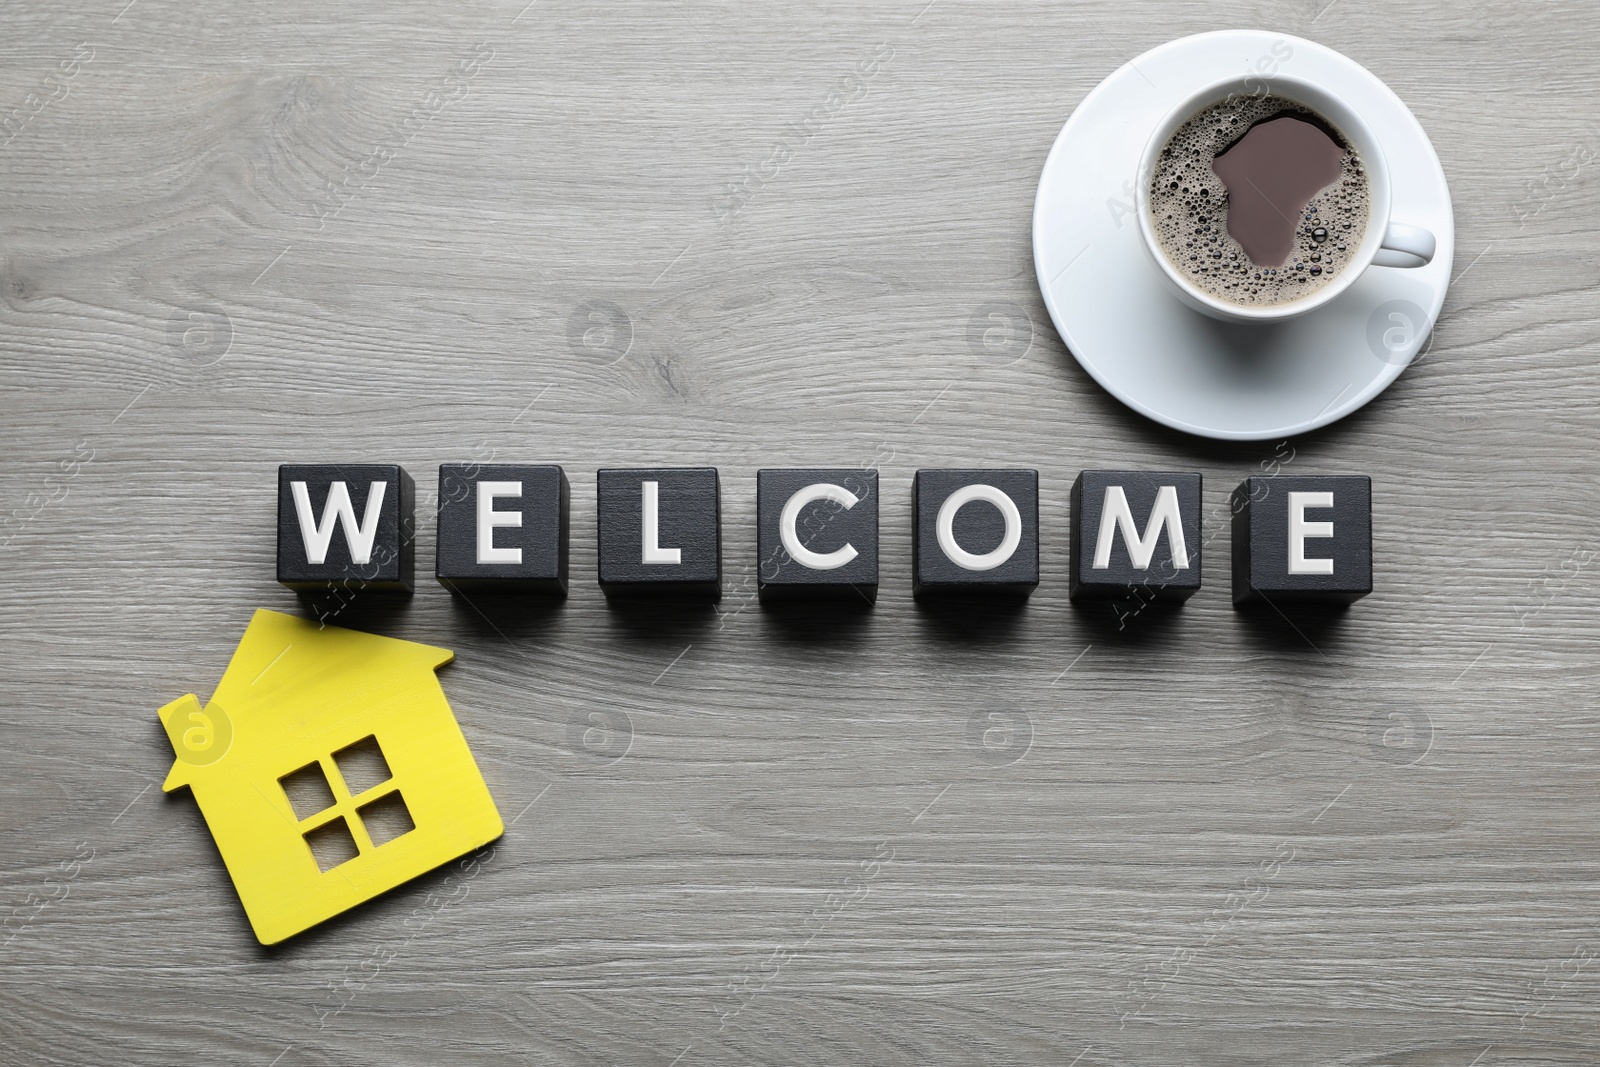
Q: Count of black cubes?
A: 7